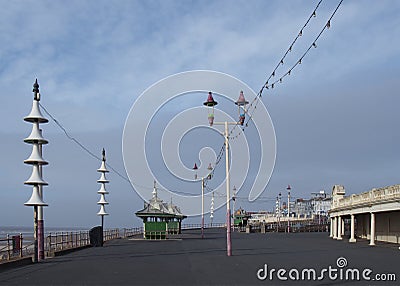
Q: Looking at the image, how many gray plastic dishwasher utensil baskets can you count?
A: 0